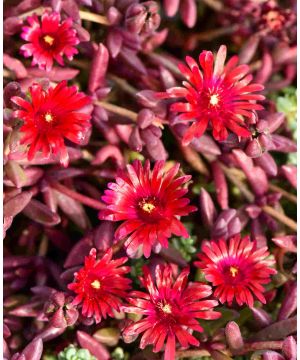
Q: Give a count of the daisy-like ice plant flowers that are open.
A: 7